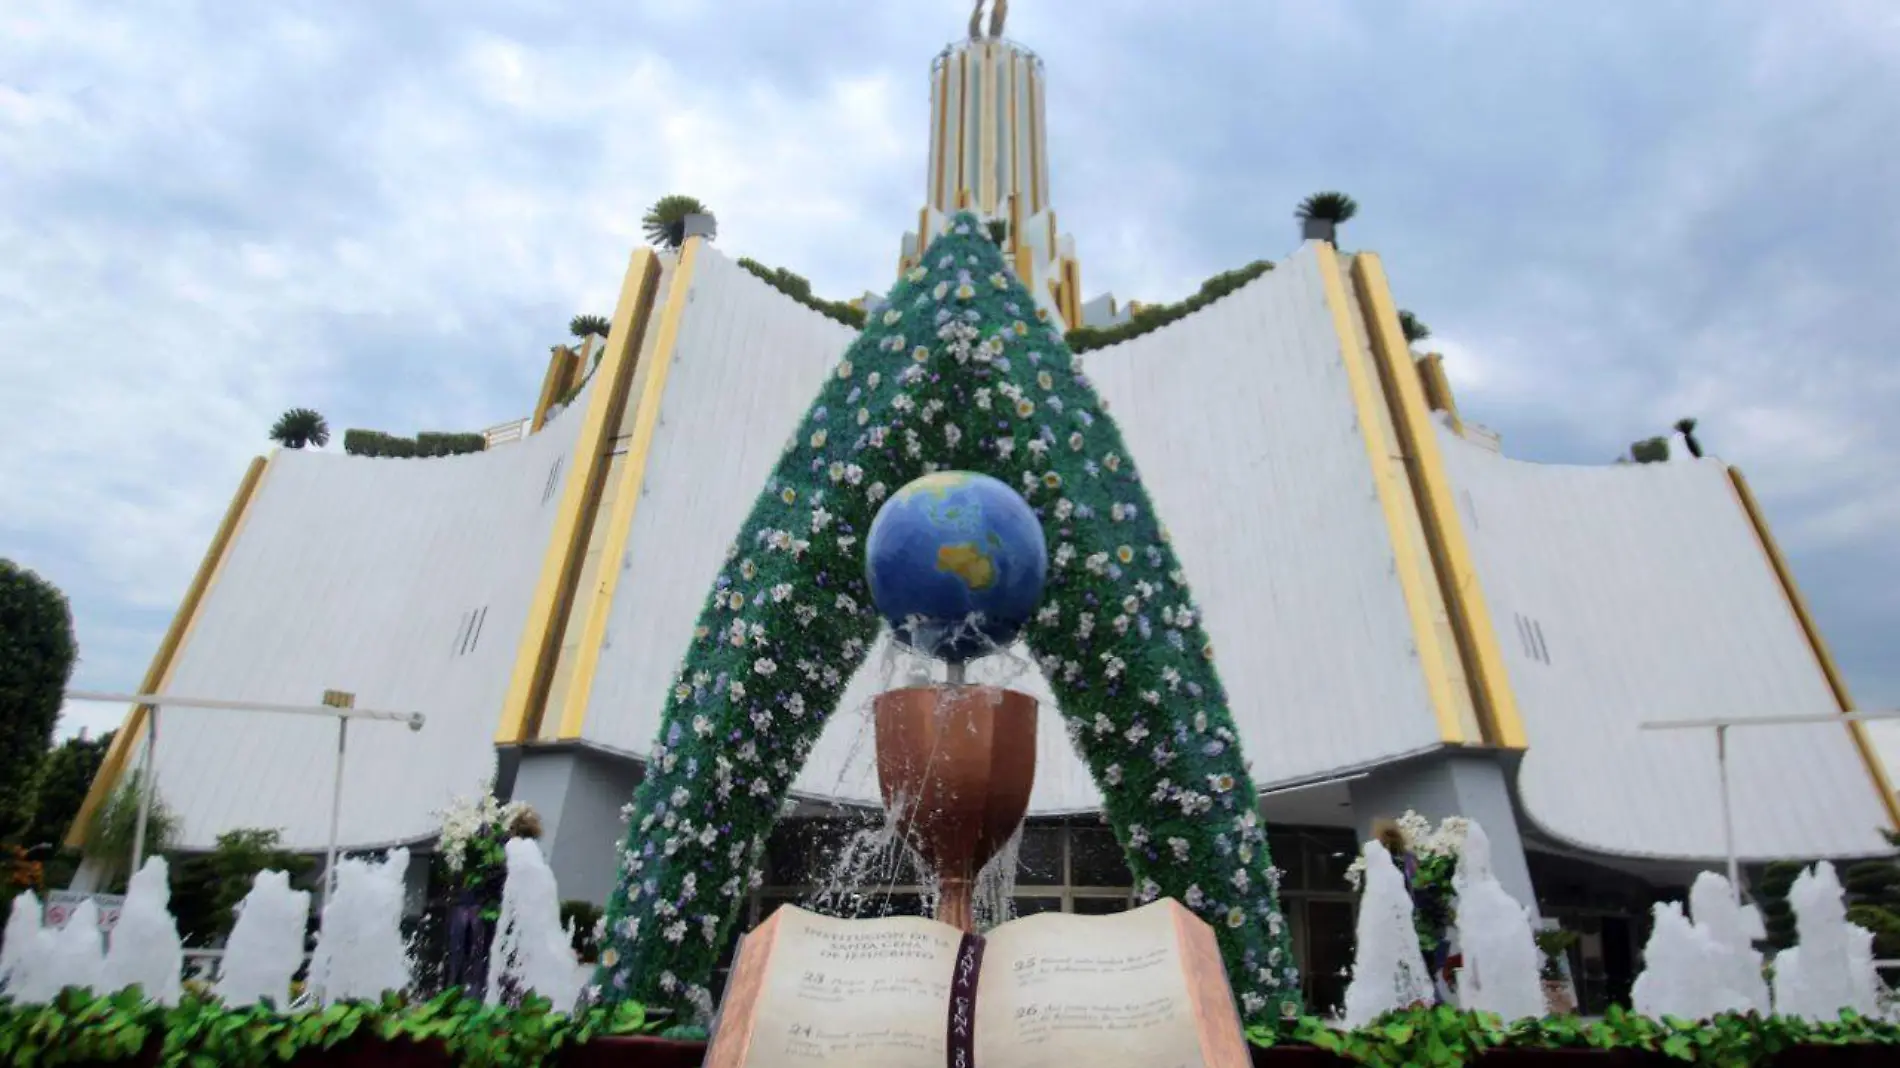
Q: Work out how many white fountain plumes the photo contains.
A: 11